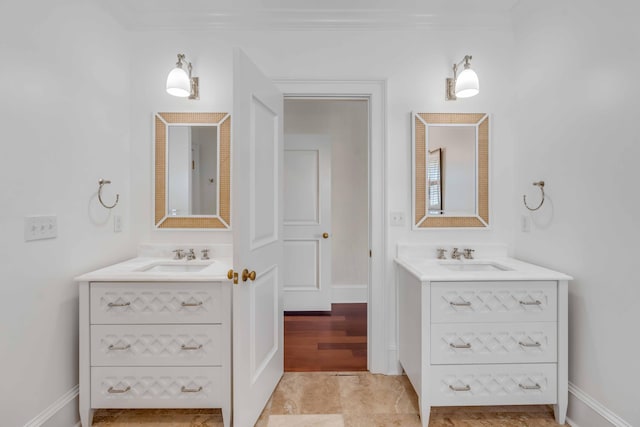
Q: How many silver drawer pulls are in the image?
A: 12